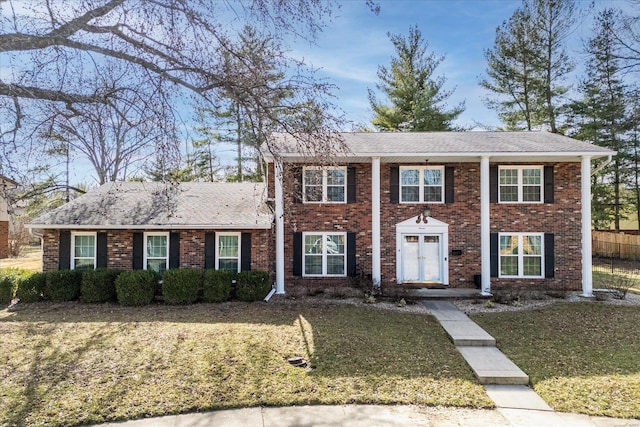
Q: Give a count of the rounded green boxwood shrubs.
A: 8